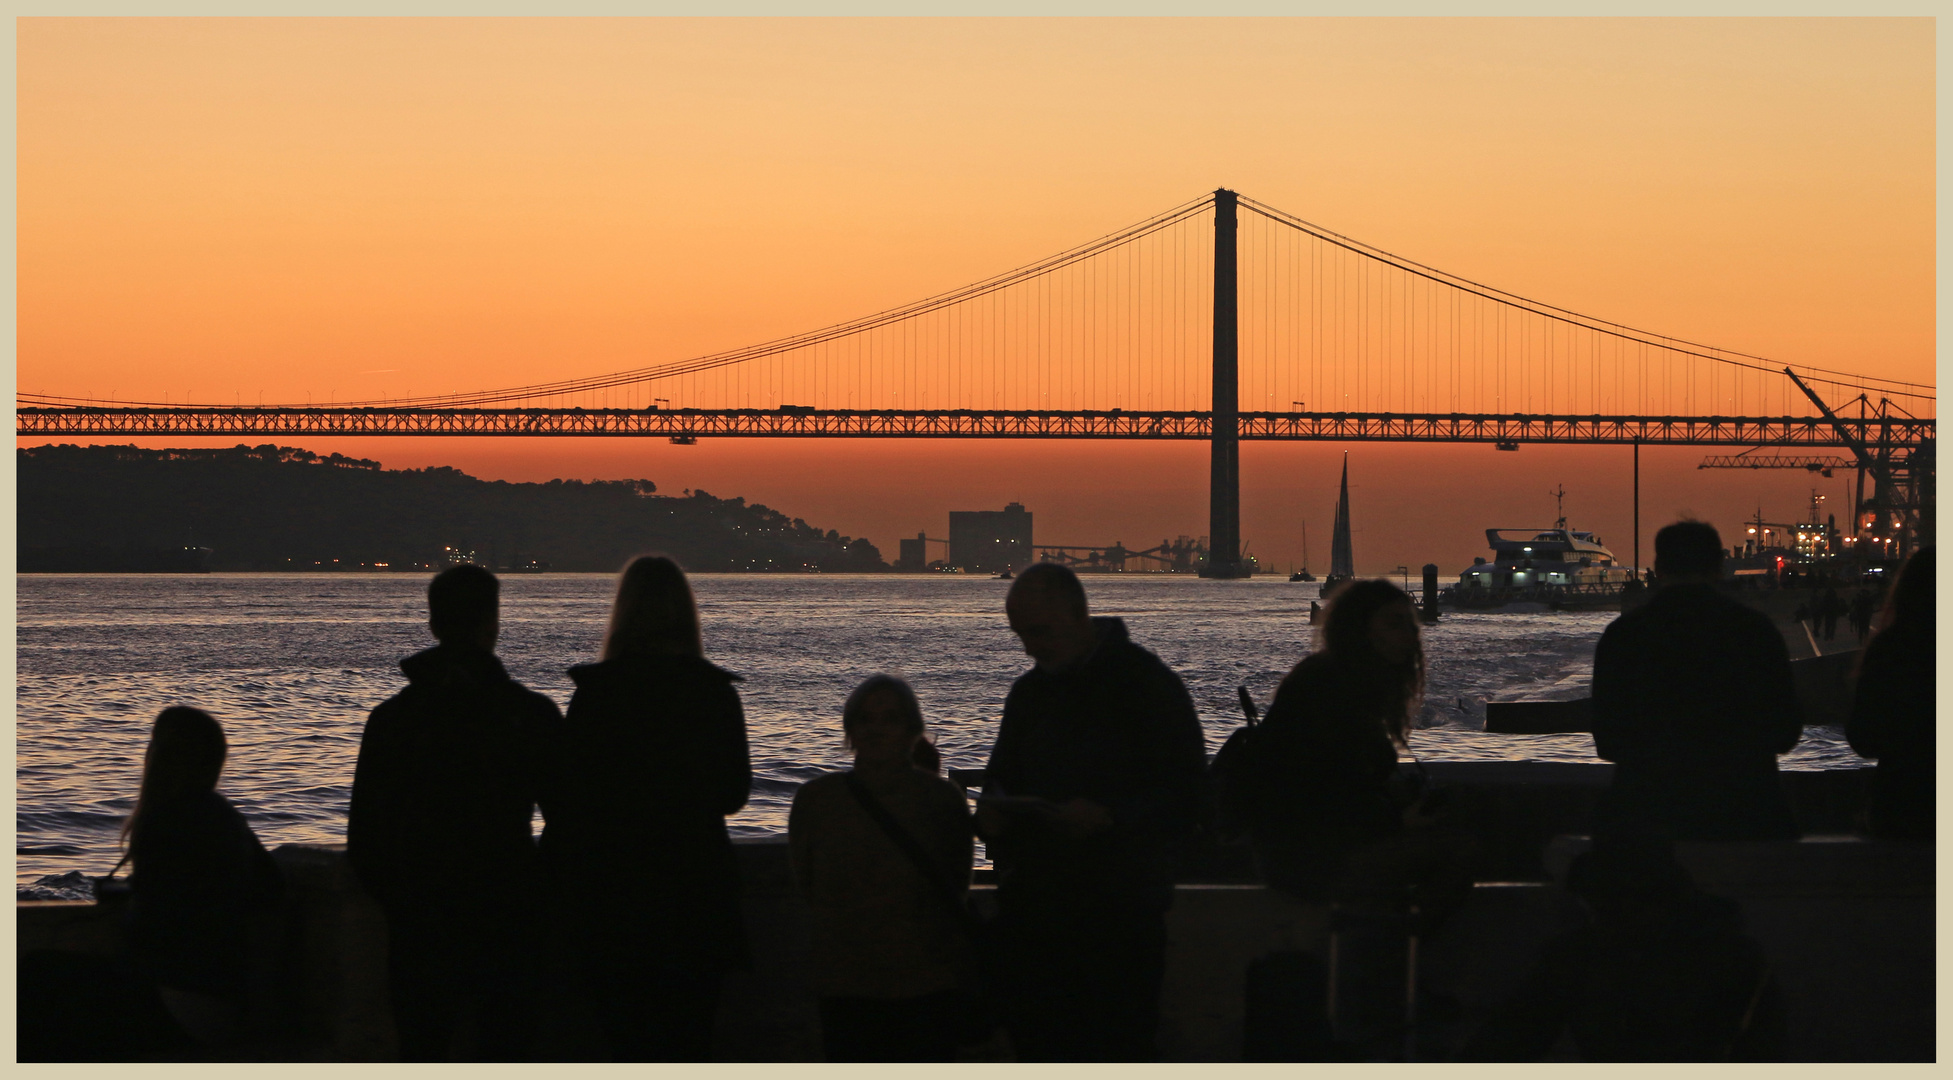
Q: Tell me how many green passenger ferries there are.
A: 0